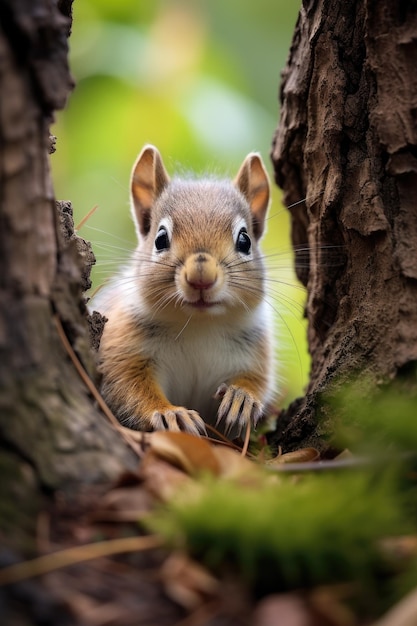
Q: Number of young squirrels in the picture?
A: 1